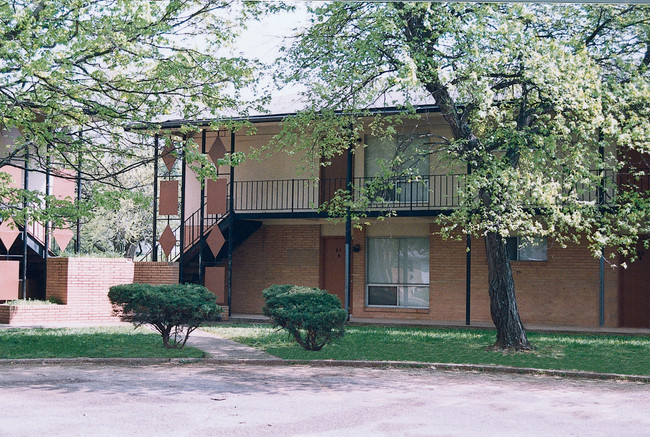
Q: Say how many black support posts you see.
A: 10